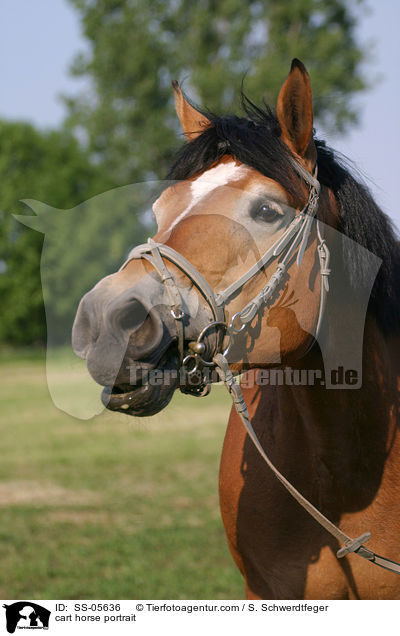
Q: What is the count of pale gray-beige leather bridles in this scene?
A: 1